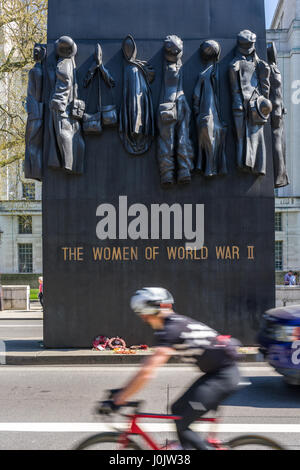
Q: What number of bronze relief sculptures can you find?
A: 8